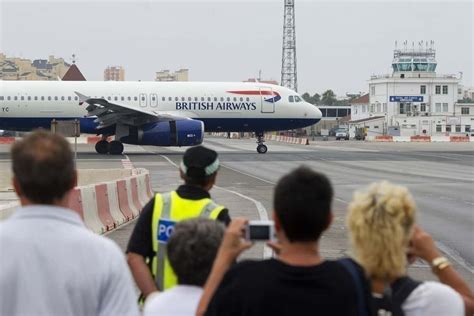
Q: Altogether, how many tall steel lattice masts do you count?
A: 1